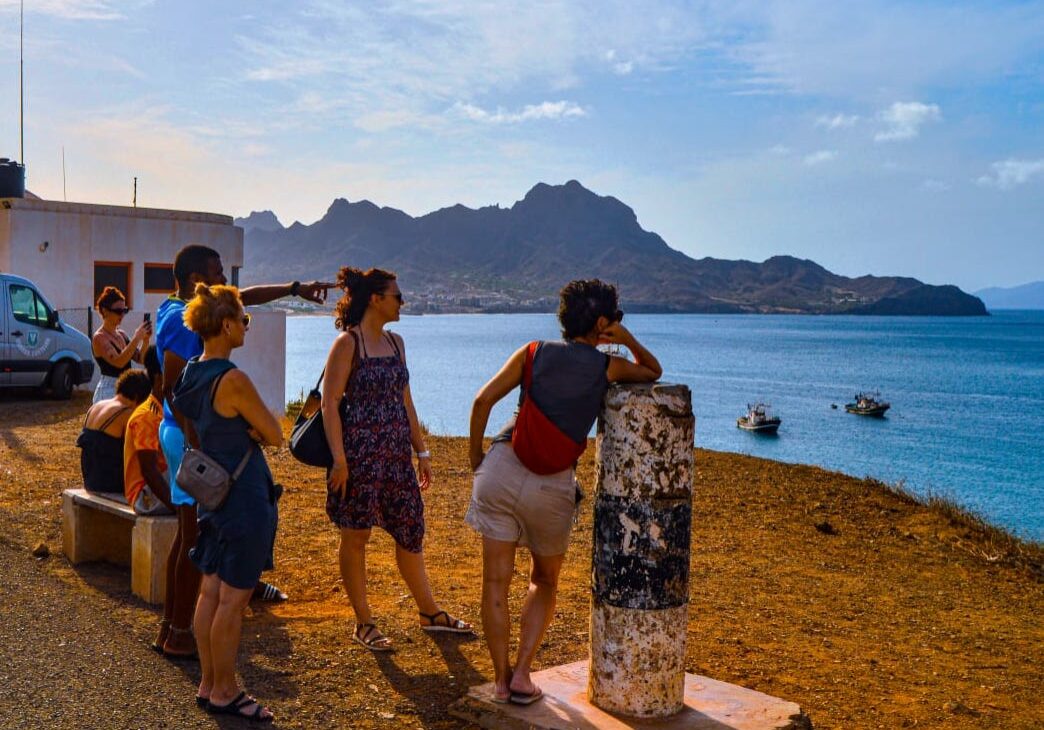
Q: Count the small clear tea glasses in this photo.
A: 0